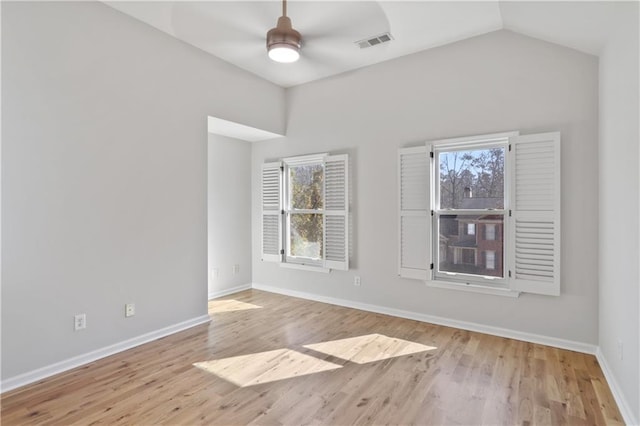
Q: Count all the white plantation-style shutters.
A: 4